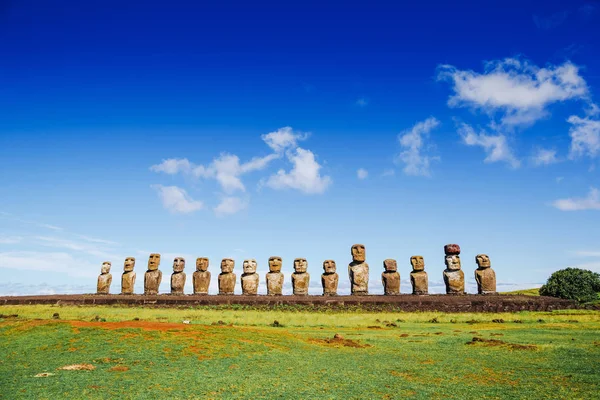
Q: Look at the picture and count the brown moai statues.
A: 15